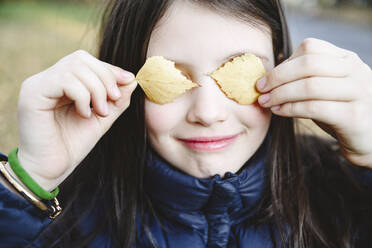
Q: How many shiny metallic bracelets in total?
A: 1